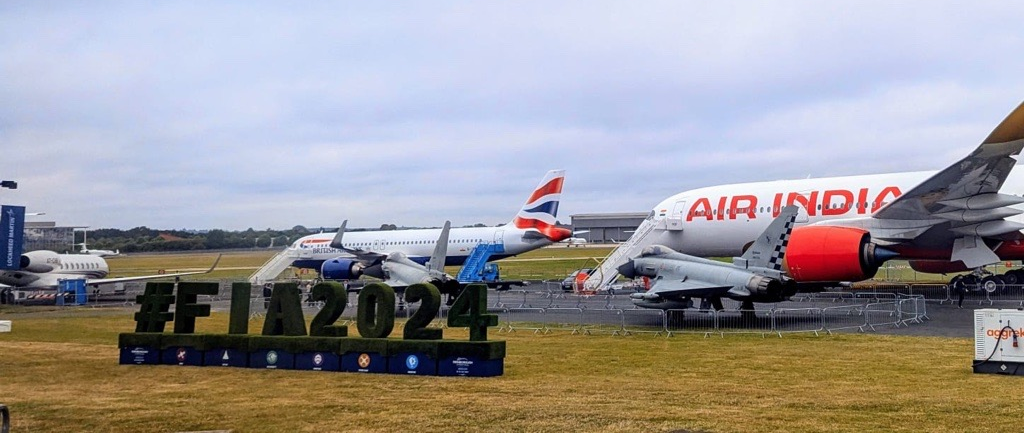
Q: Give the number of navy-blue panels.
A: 8